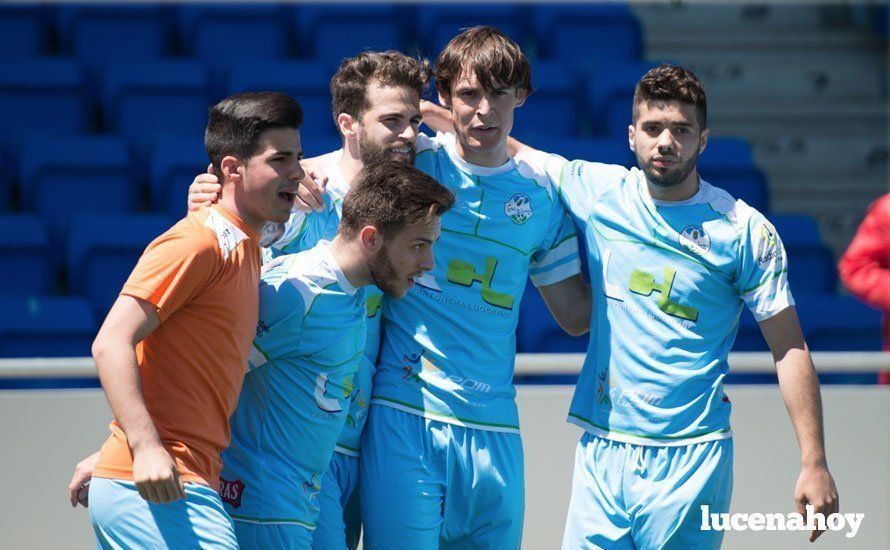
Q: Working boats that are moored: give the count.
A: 0